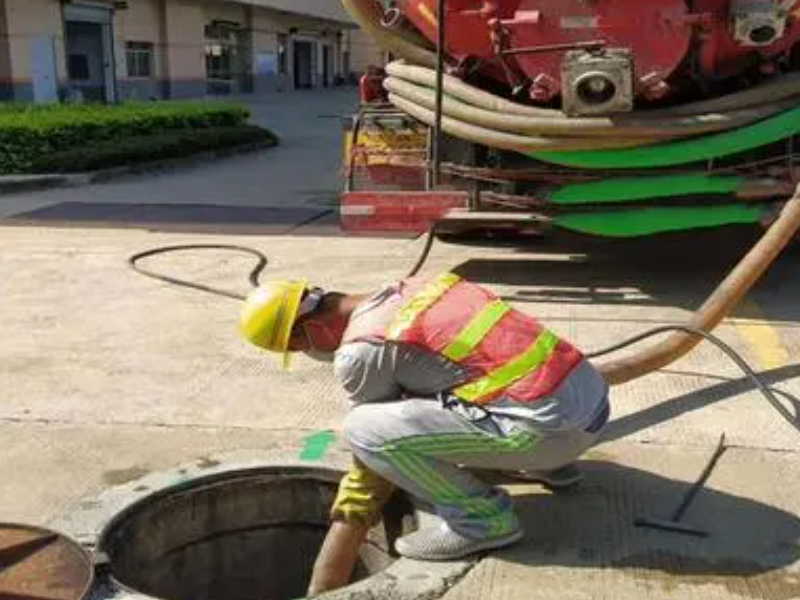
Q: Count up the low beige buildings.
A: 1